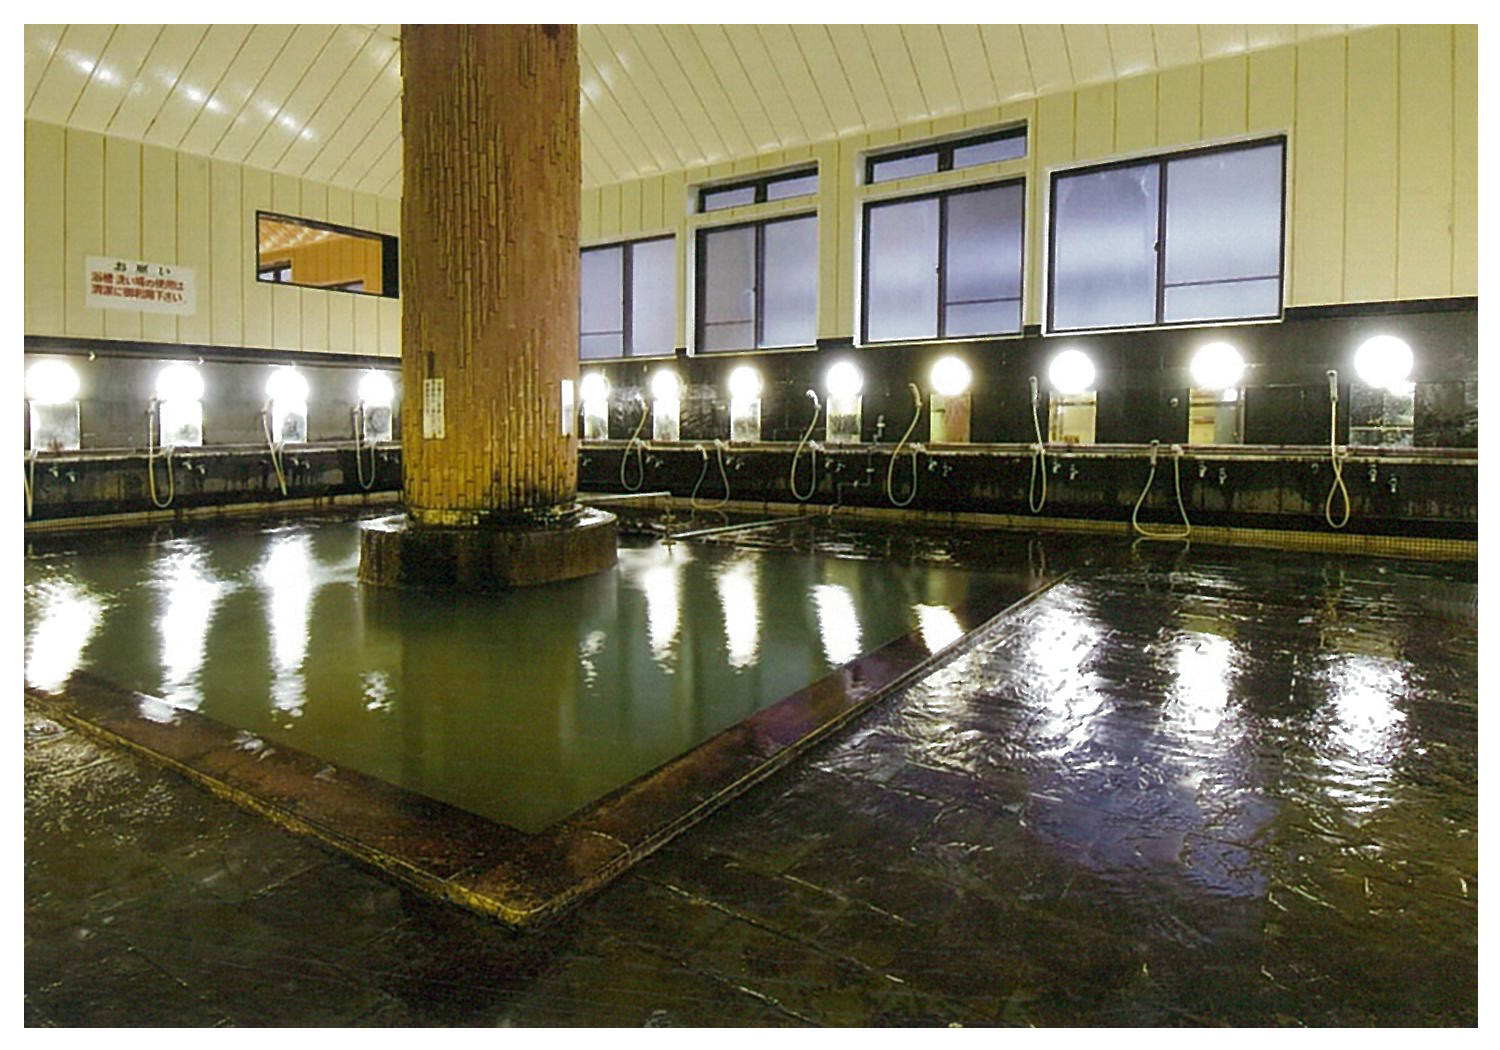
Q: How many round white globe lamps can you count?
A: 12